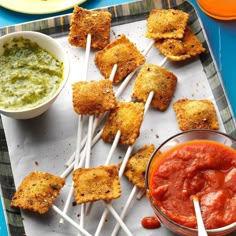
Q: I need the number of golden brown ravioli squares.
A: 11